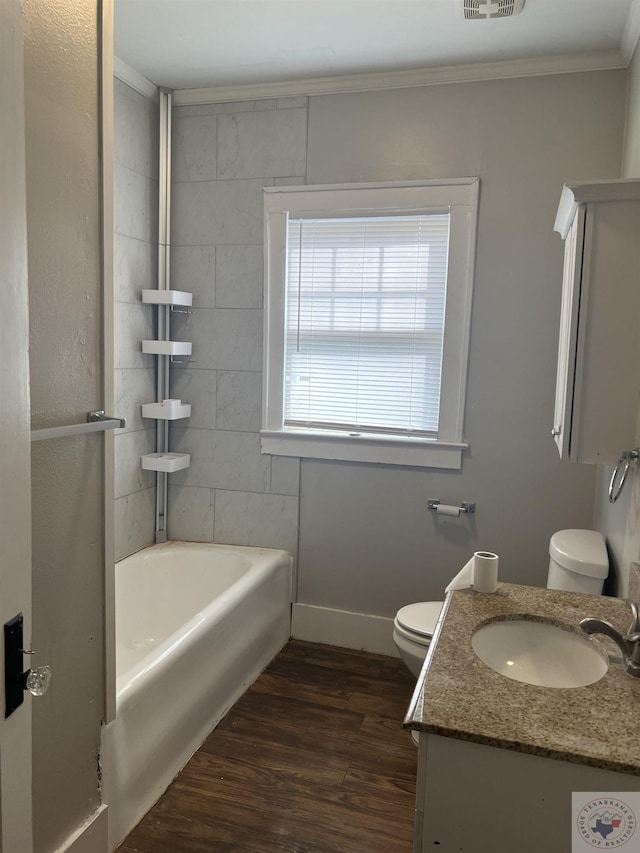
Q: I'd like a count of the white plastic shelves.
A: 4